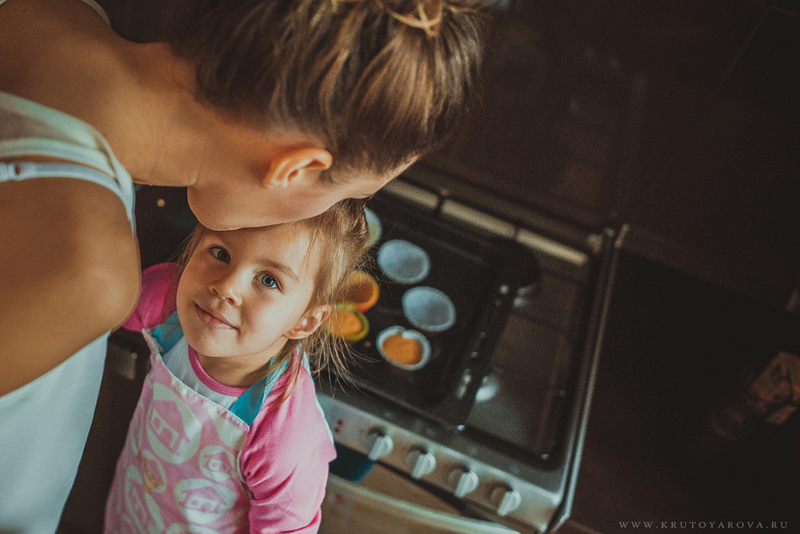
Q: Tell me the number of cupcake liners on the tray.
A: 6